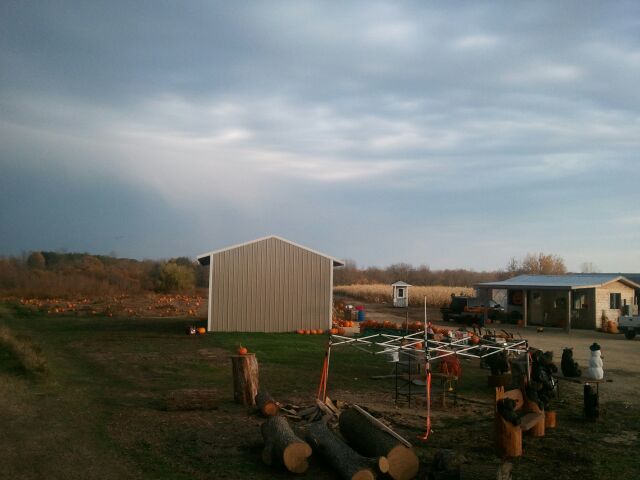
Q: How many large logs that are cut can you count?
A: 3